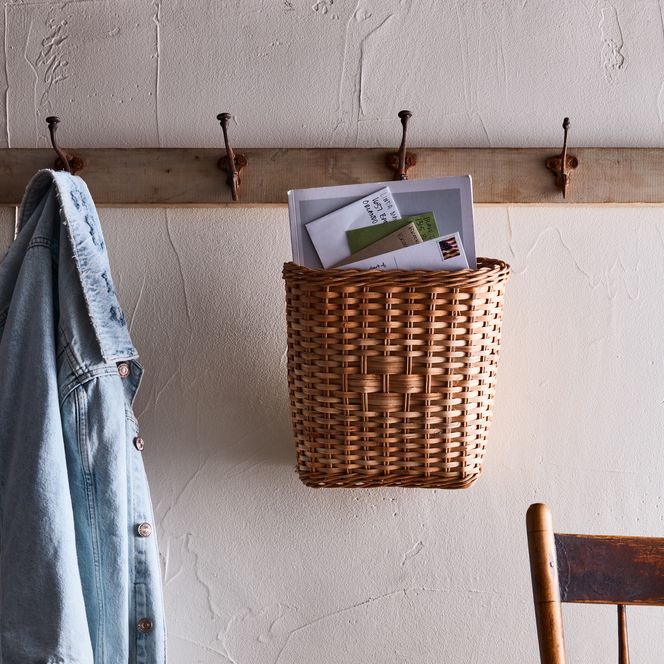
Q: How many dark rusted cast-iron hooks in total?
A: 4